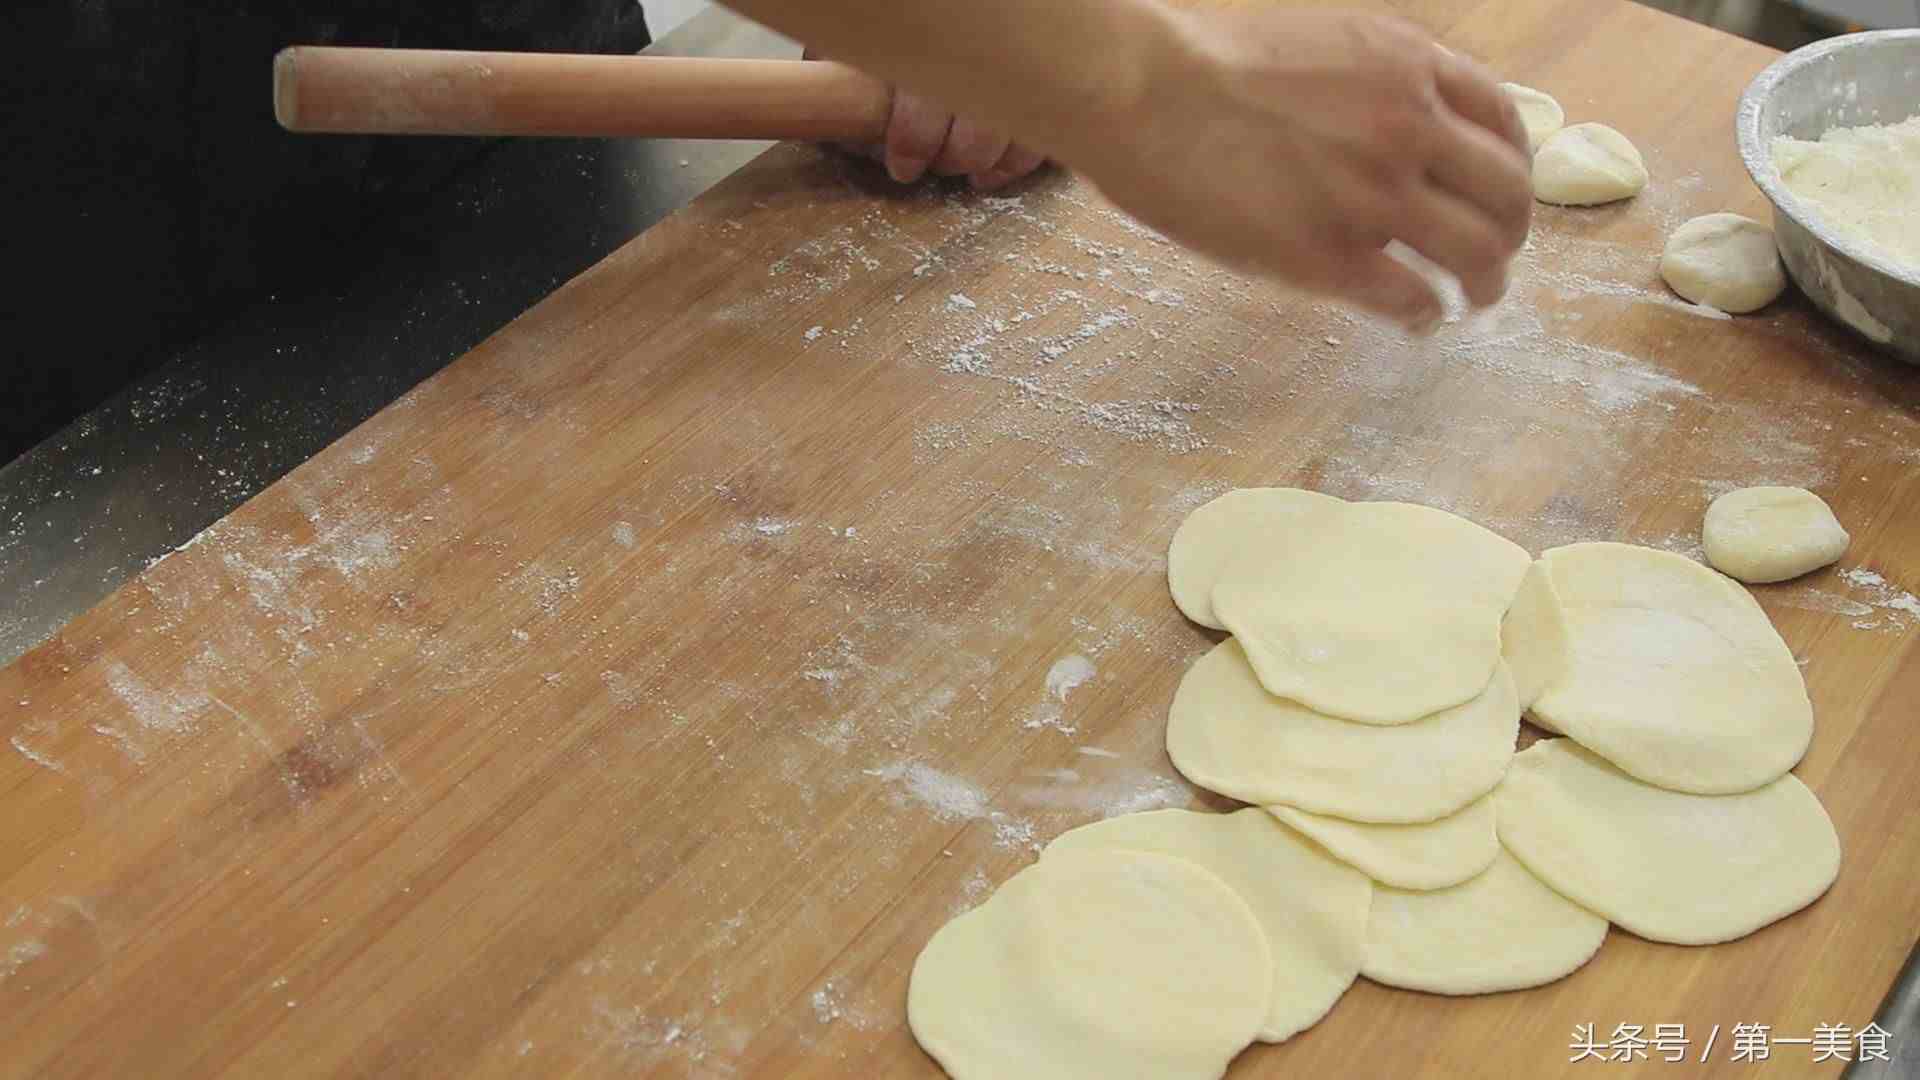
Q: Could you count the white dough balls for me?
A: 4